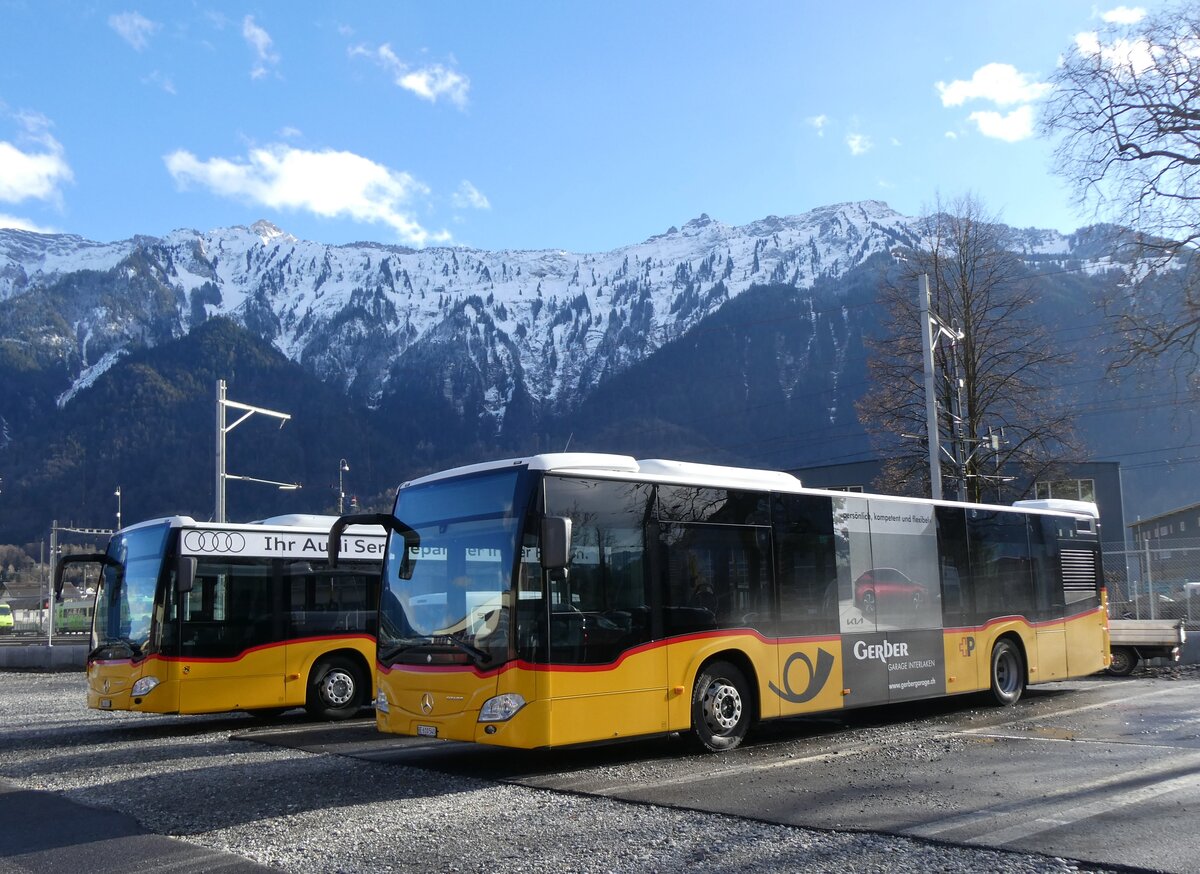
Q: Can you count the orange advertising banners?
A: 0